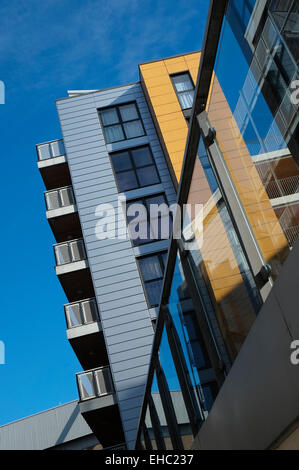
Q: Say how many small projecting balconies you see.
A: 5